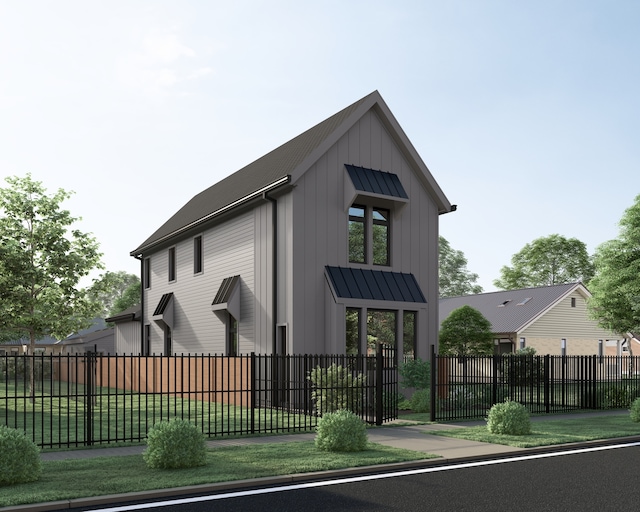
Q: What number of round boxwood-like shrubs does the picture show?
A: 5